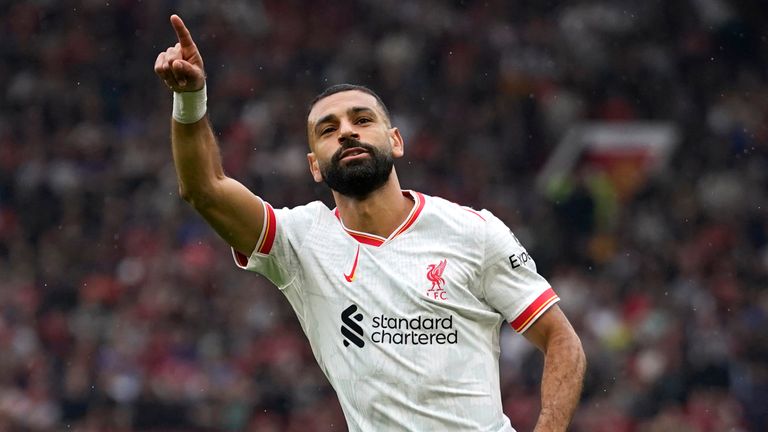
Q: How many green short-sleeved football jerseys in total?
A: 0